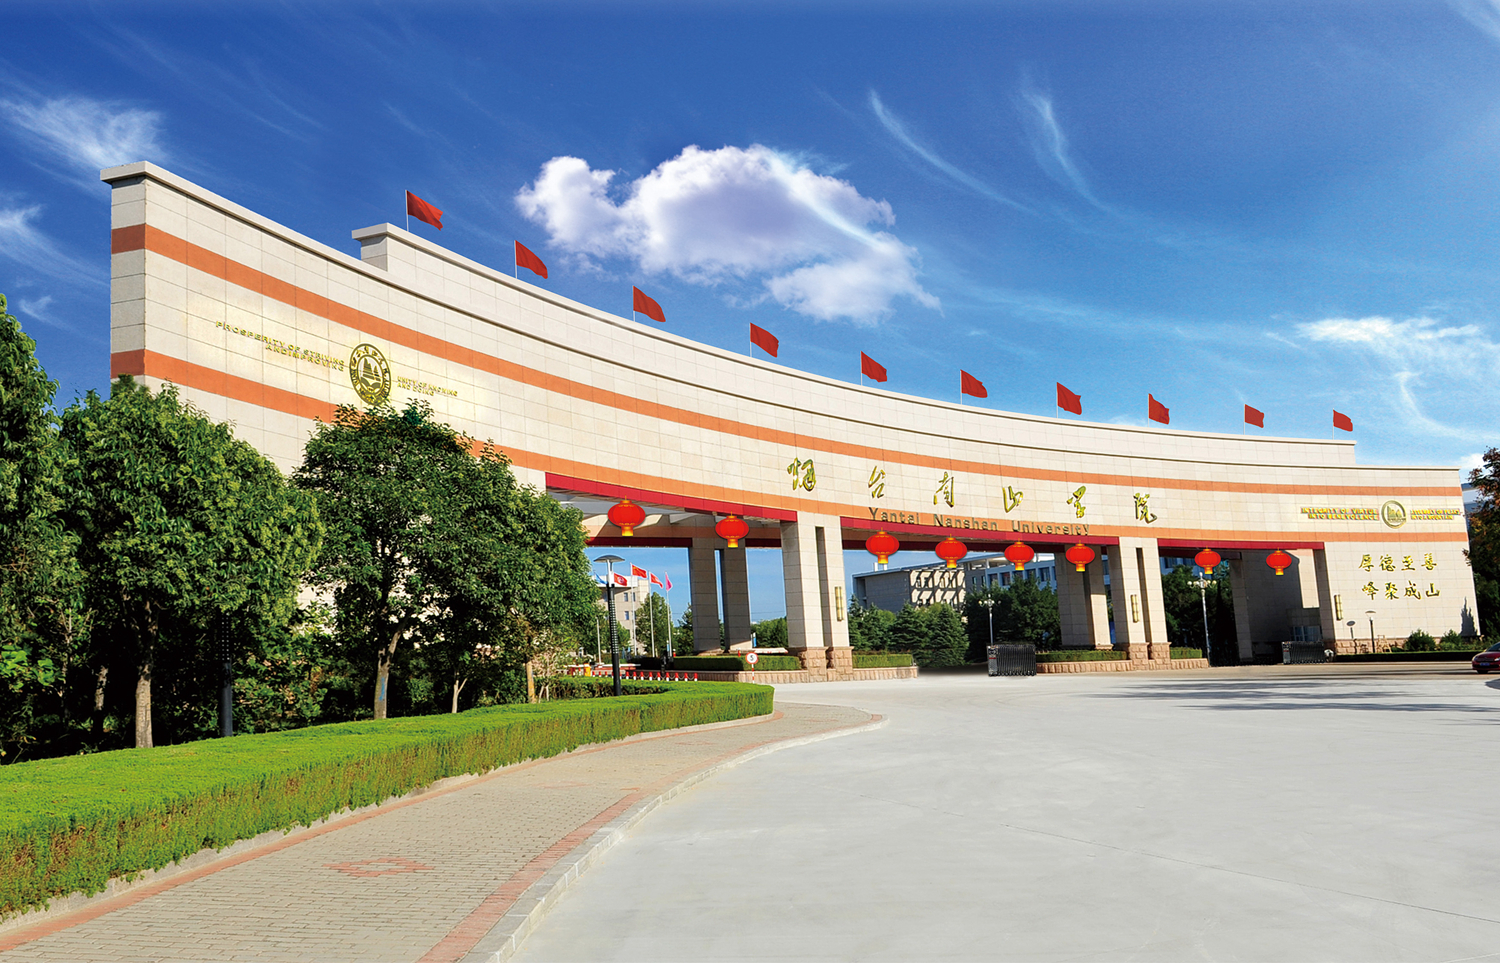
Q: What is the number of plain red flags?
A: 10